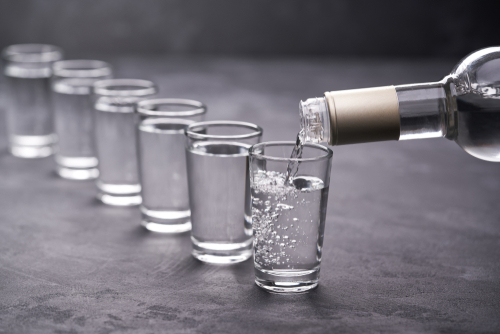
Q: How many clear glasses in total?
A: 6